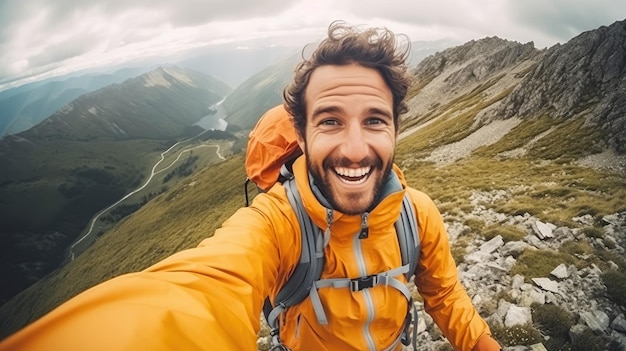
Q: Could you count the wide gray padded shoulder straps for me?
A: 2